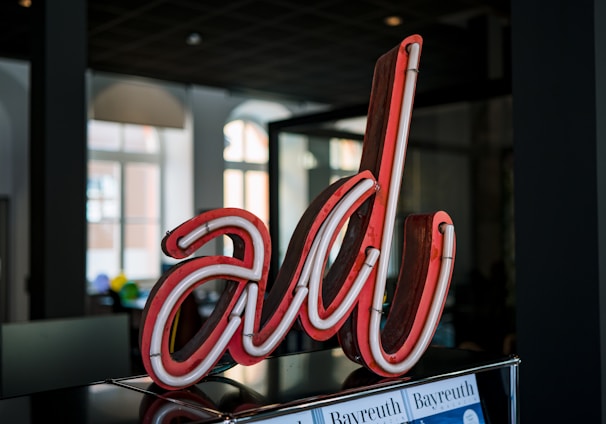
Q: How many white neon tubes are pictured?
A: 4